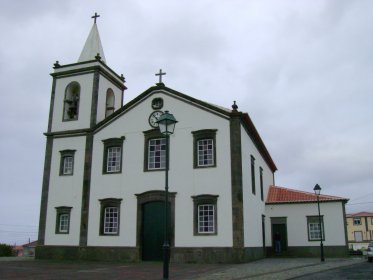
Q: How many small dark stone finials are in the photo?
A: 4